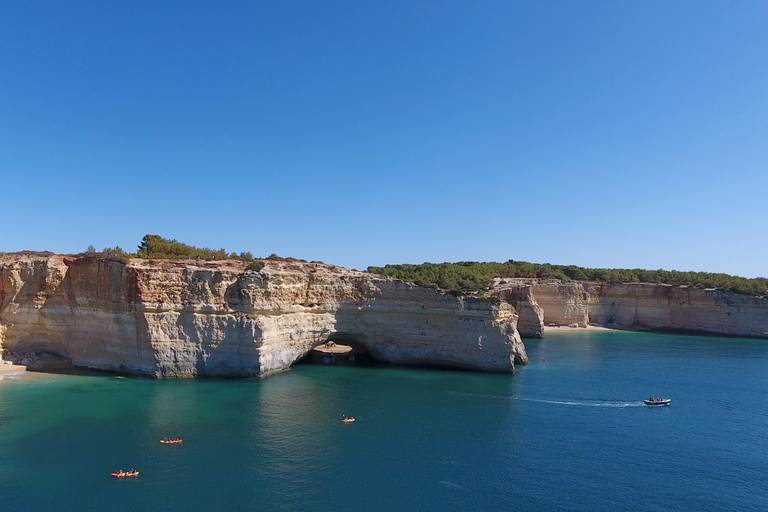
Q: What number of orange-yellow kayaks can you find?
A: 3